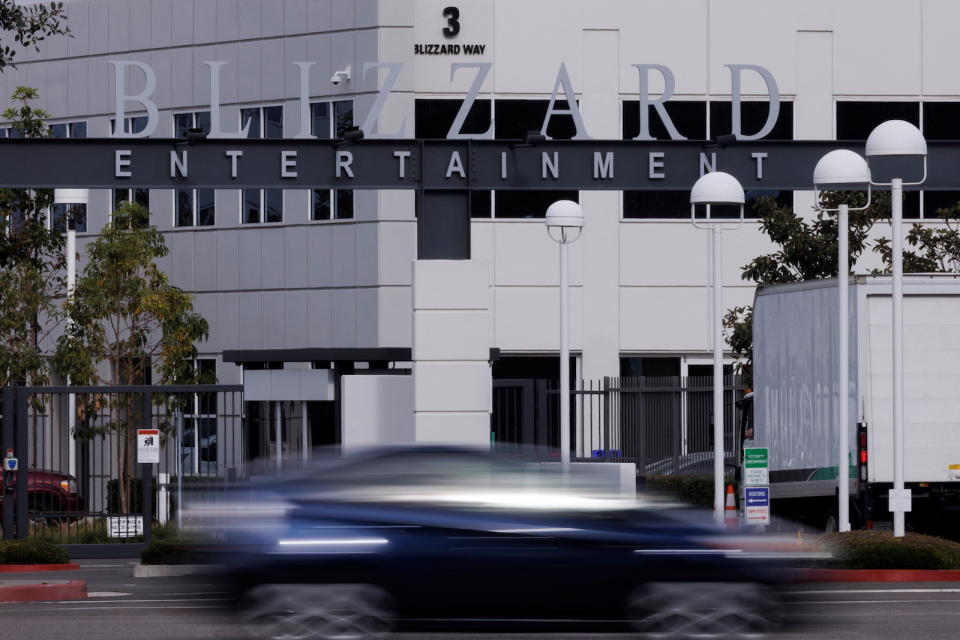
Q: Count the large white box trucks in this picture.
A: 1